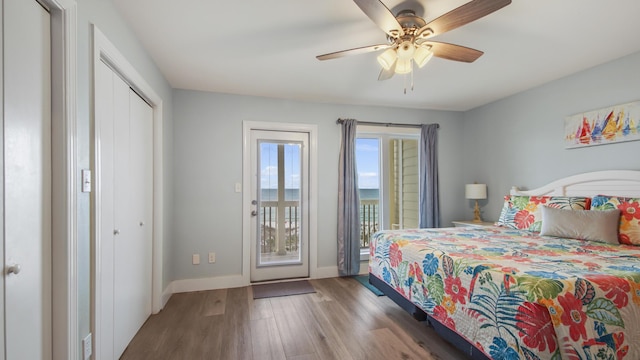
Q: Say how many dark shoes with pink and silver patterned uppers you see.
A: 0